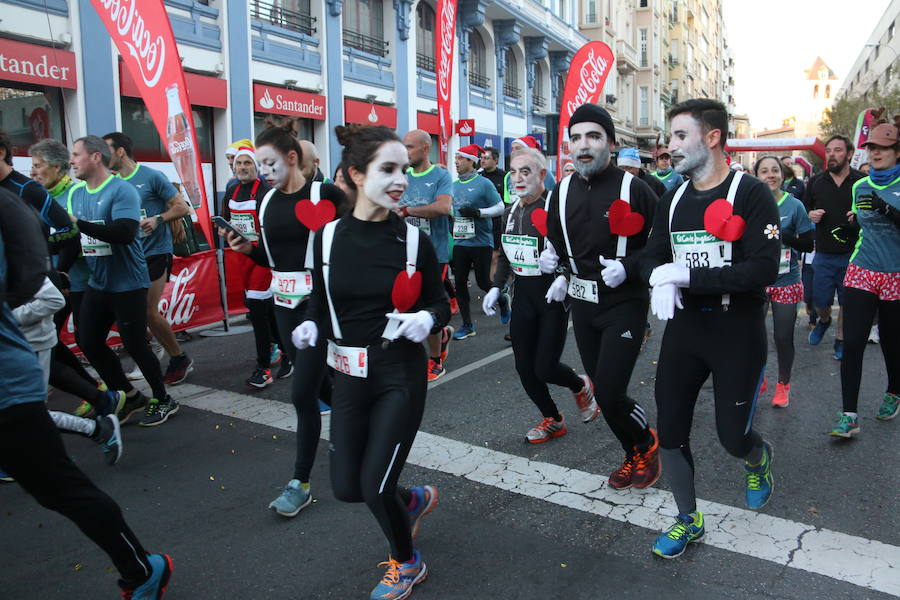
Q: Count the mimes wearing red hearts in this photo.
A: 5